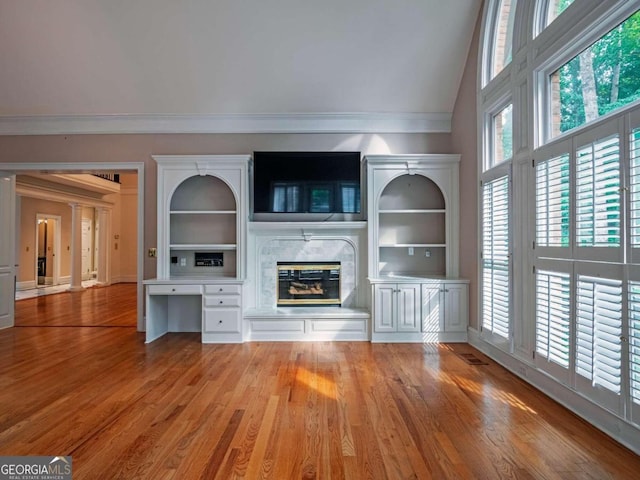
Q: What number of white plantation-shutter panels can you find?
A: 7